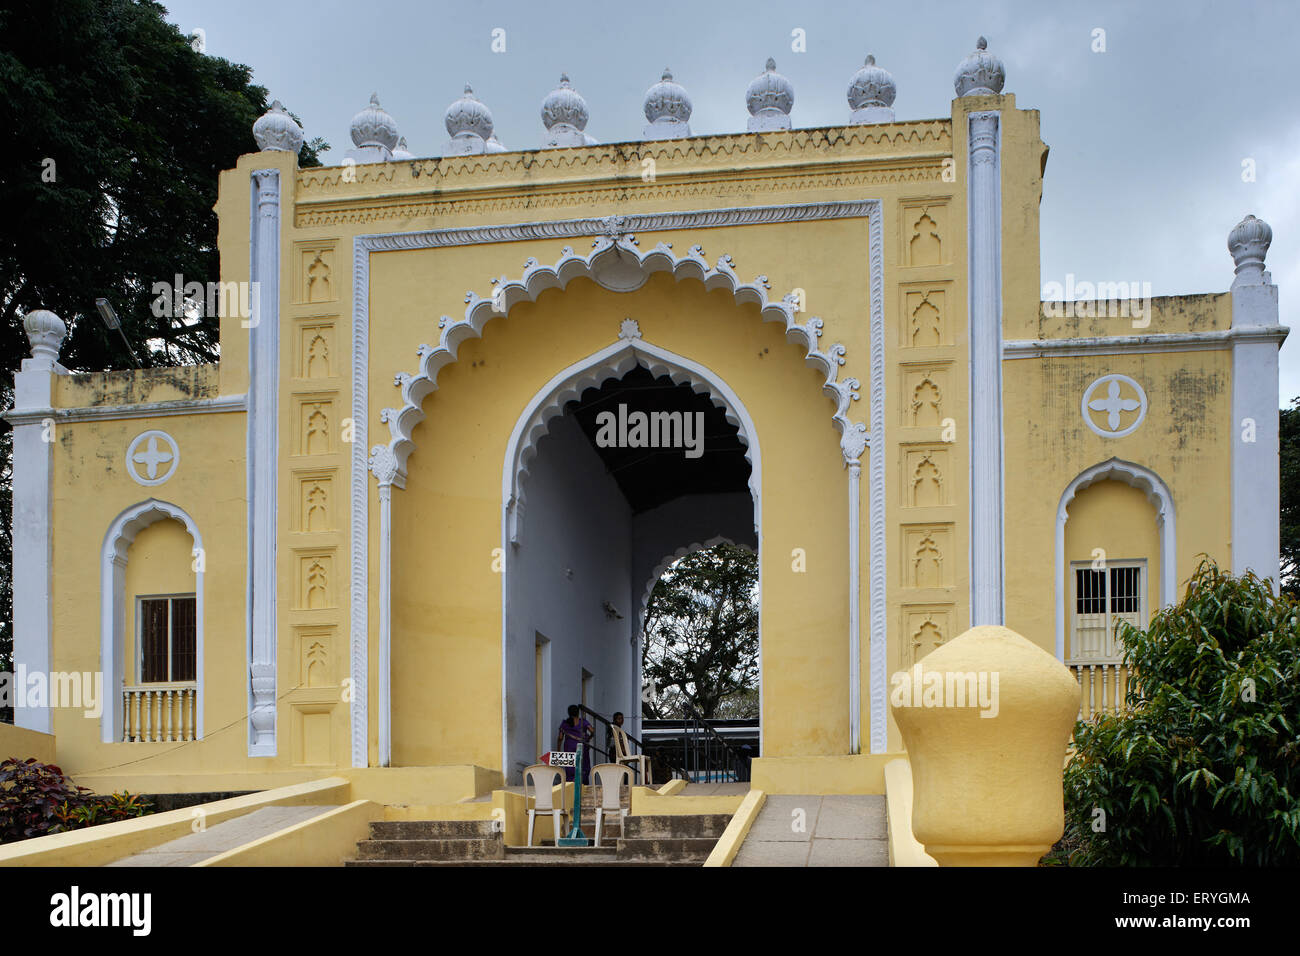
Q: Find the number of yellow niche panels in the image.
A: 12